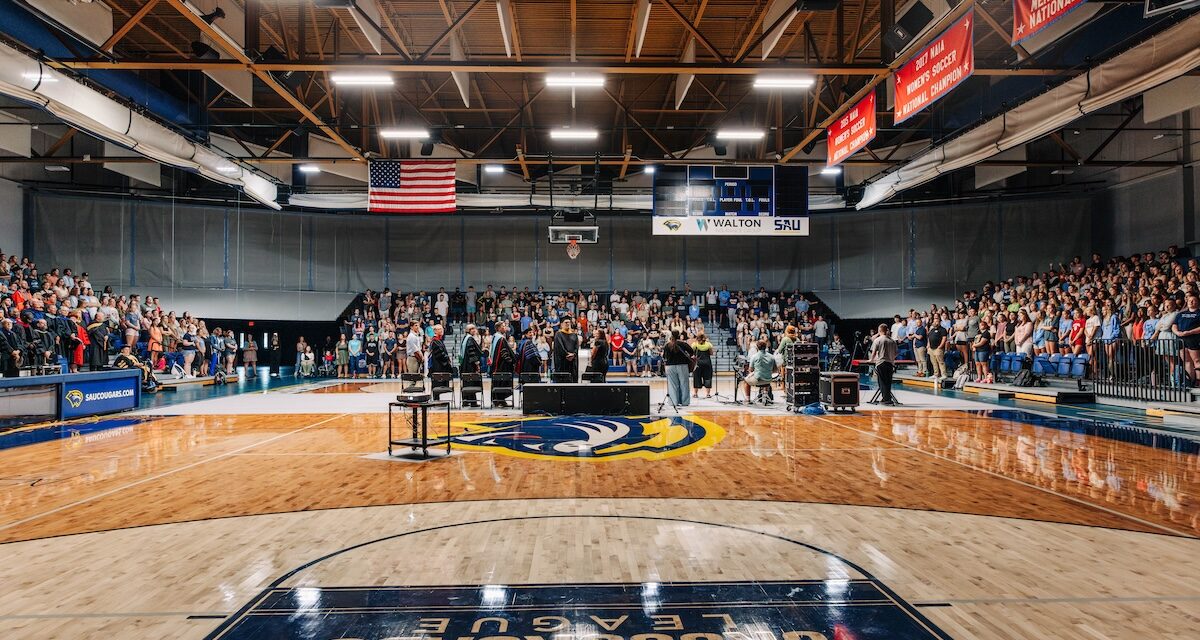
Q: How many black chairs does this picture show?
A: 7